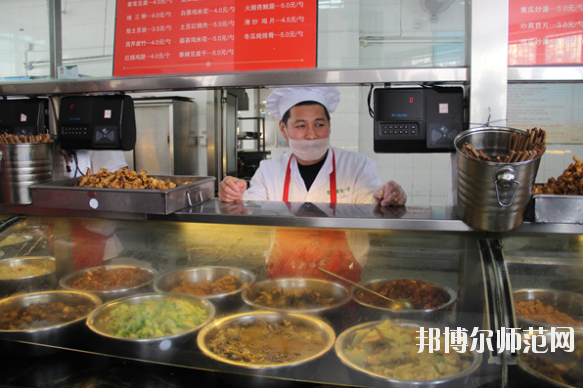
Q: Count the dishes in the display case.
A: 11